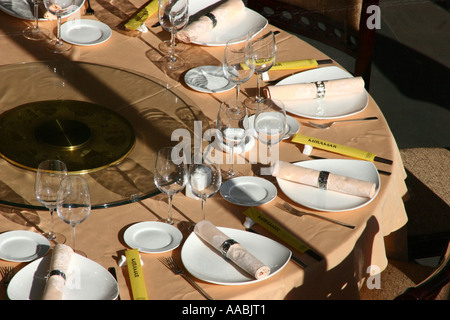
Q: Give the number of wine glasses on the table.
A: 12